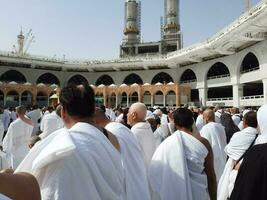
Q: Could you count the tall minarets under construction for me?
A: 2